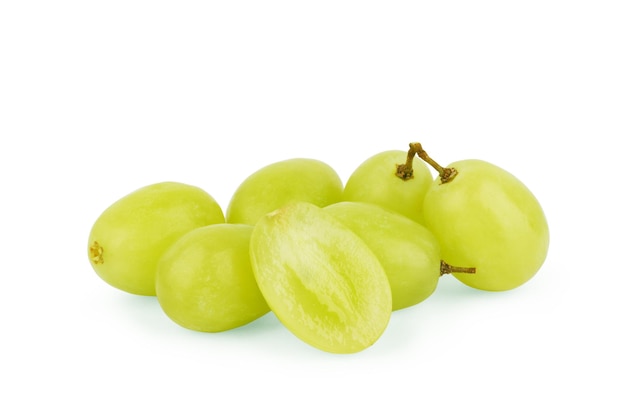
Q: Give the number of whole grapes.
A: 6